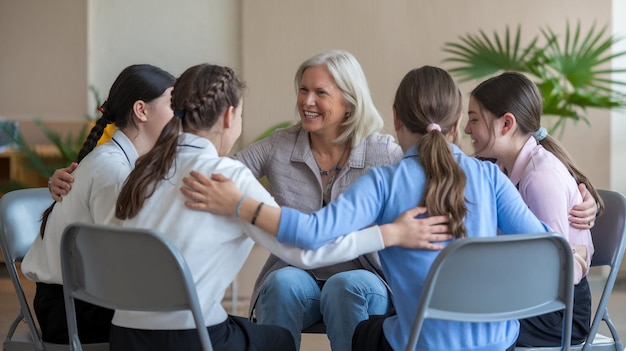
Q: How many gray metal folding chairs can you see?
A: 4